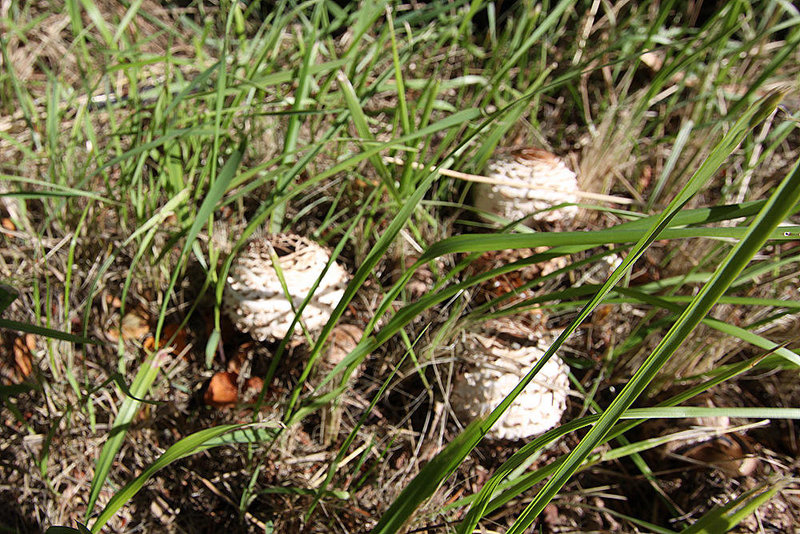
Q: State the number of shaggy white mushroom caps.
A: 3